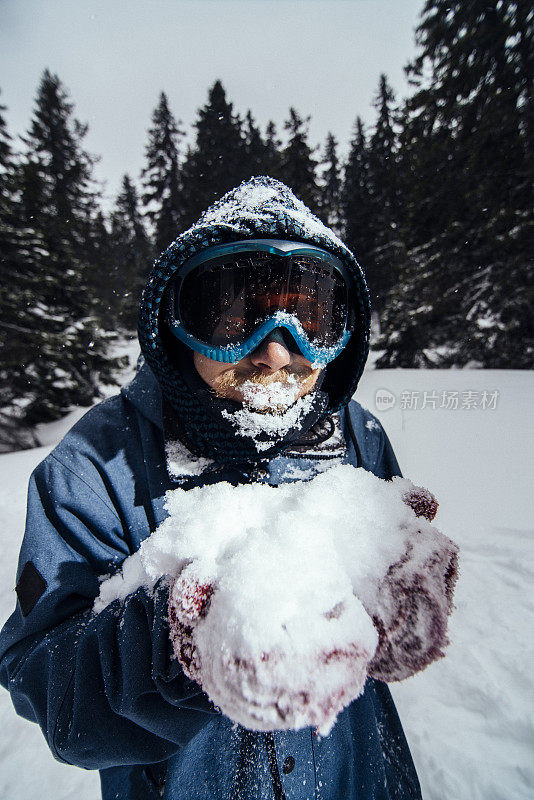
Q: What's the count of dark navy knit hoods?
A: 1